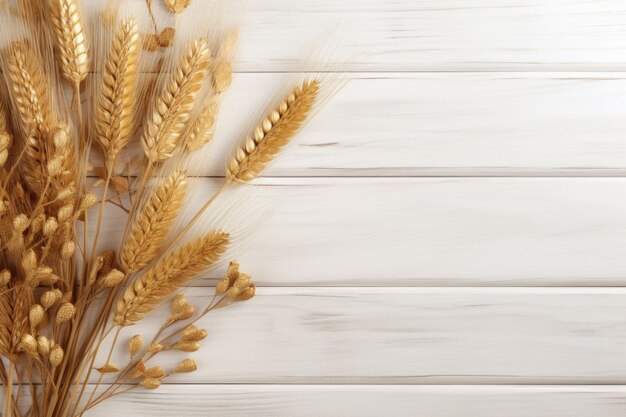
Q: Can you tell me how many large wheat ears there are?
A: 7